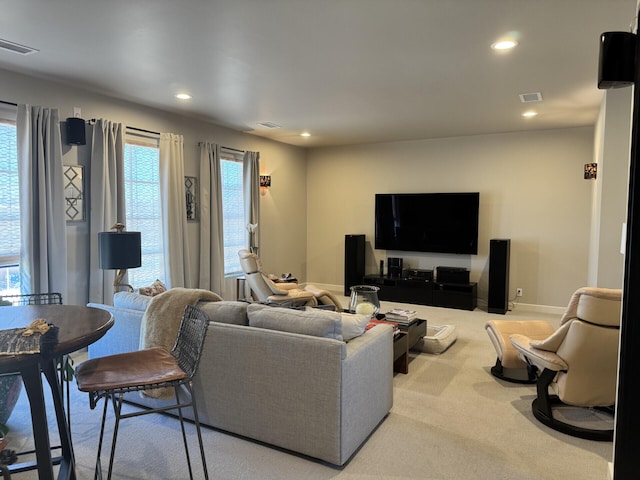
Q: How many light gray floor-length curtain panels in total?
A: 5